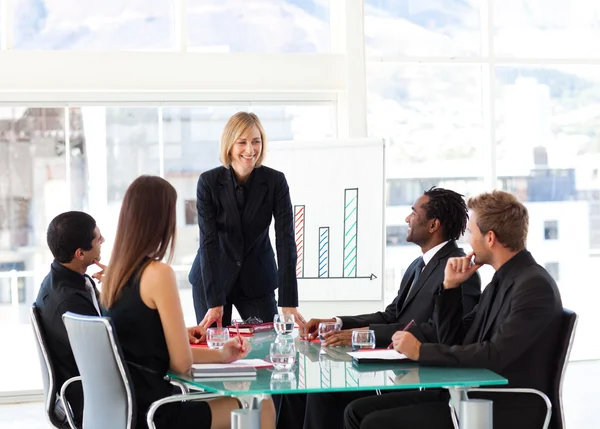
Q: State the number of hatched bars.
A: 3